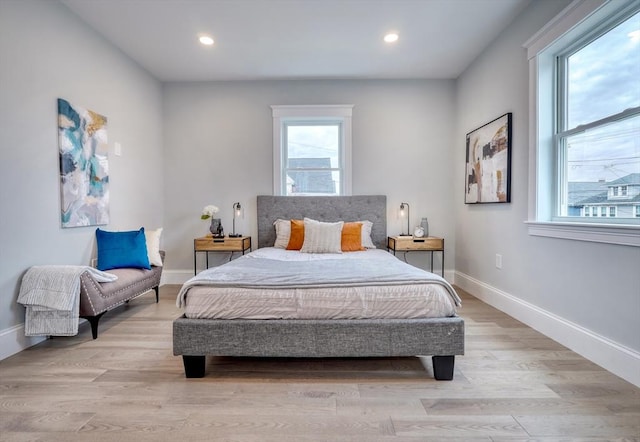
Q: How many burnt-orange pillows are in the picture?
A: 2